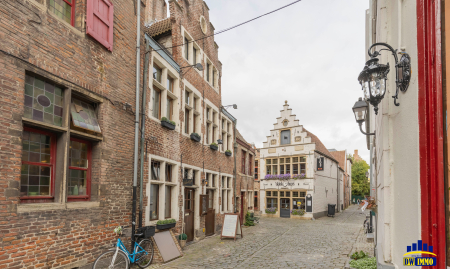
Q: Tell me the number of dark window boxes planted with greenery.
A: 5